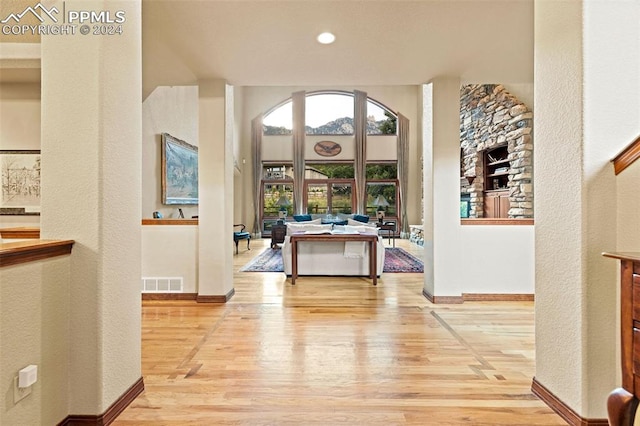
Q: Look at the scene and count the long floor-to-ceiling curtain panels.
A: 4